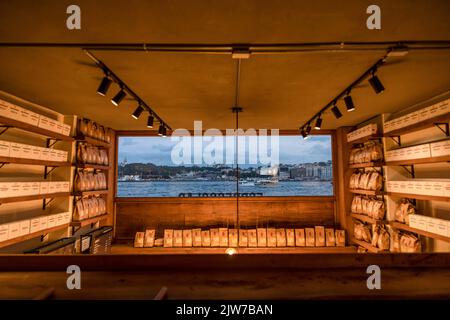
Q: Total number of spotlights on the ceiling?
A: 12